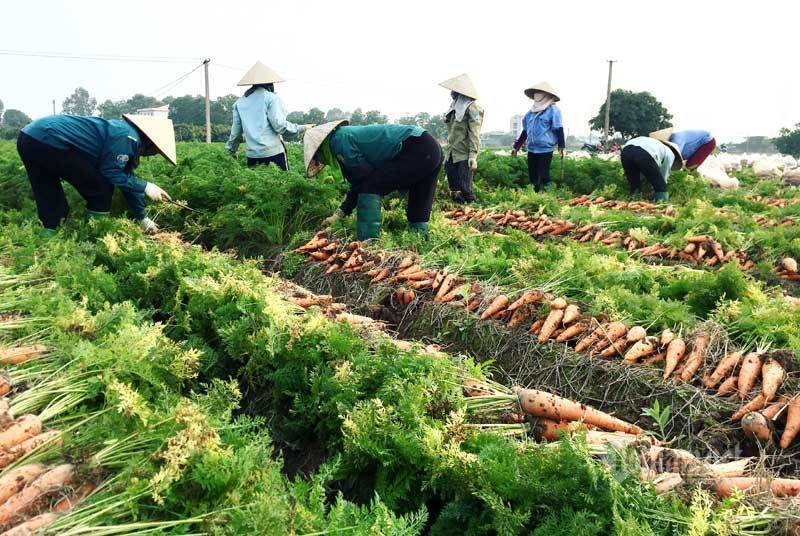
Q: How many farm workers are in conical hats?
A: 7